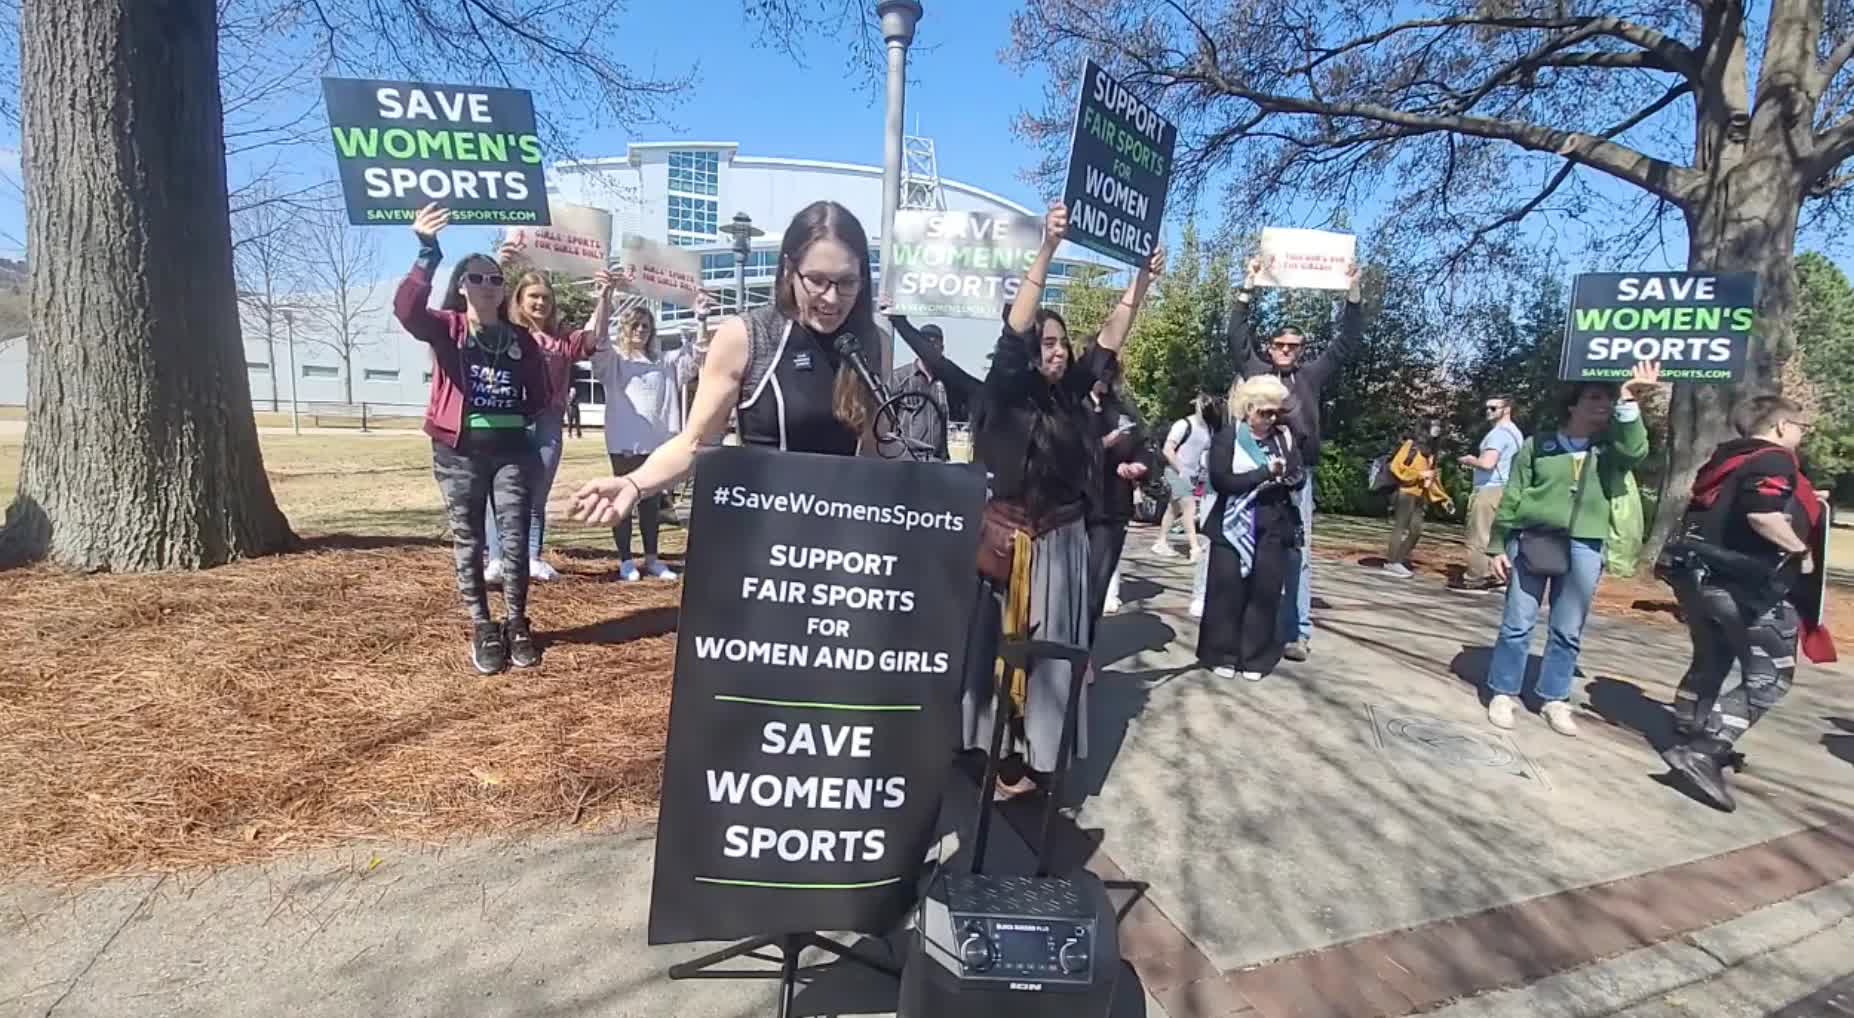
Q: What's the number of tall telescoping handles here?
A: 1